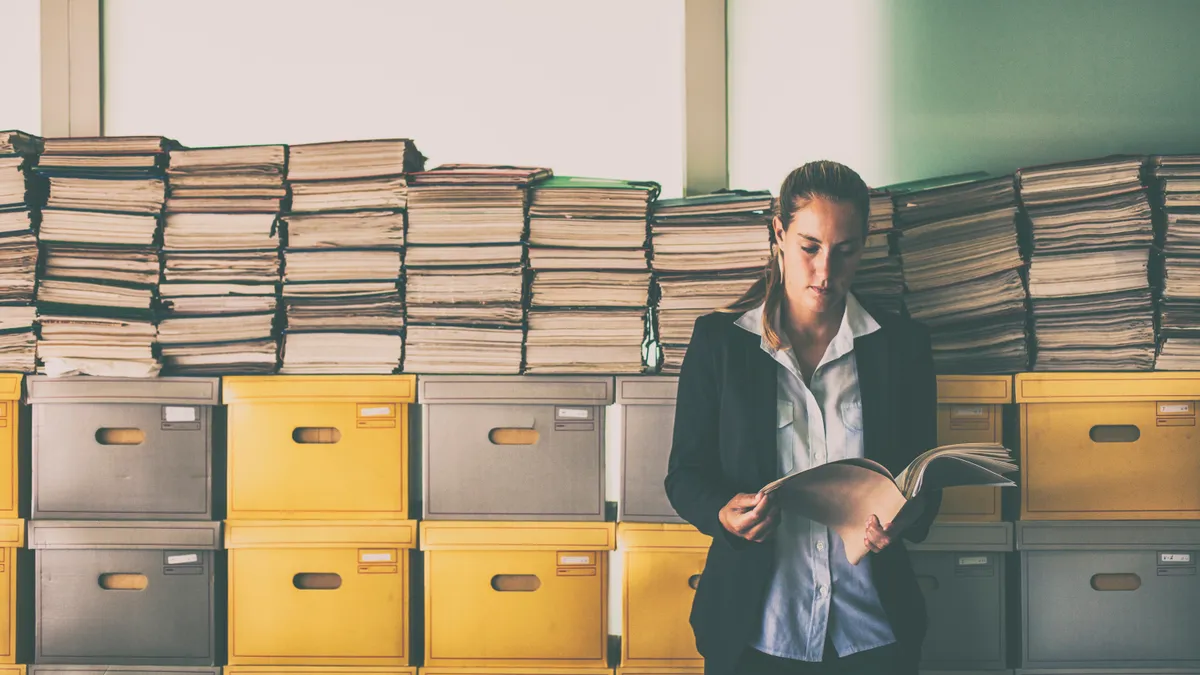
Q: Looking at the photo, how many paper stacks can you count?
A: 11